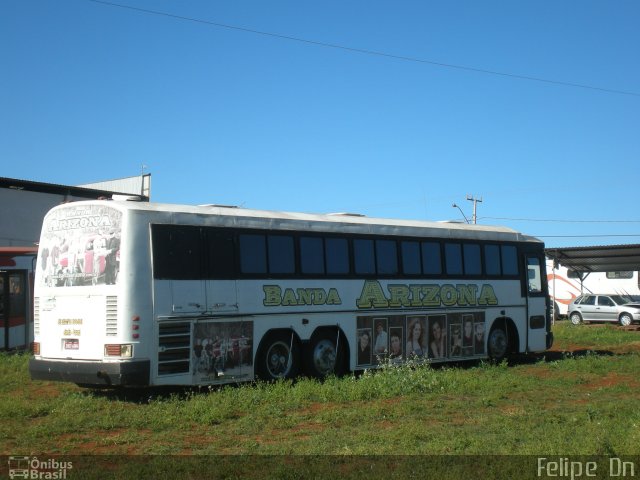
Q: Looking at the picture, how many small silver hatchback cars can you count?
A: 1